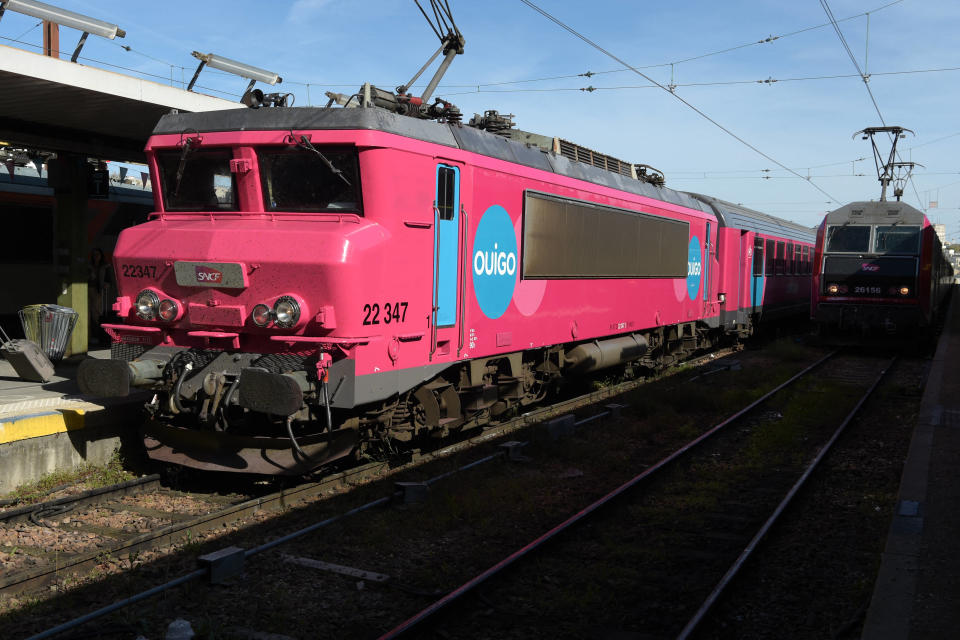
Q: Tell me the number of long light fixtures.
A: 2